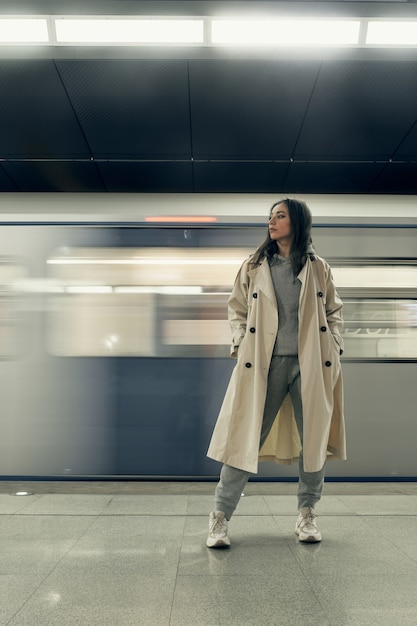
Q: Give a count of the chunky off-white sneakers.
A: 2